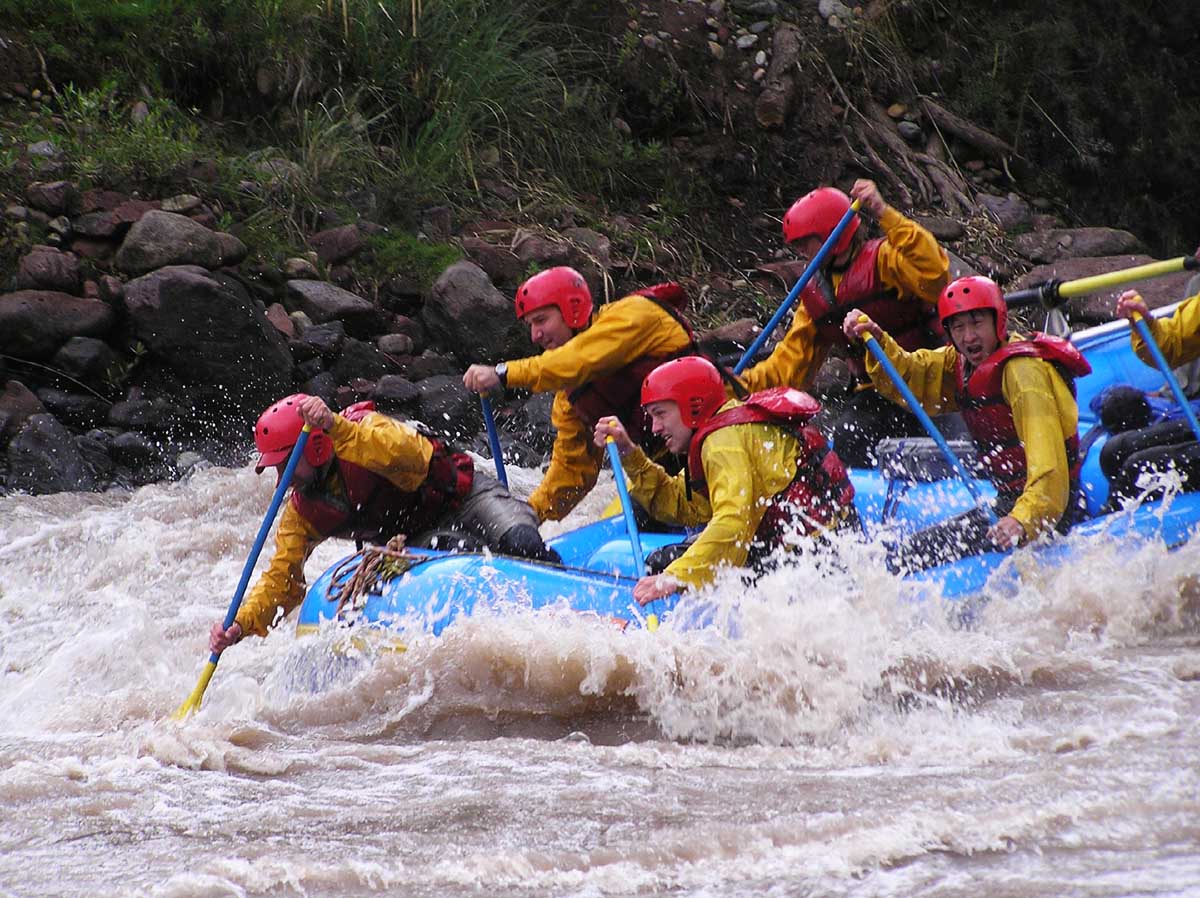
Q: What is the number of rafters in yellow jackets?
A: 6